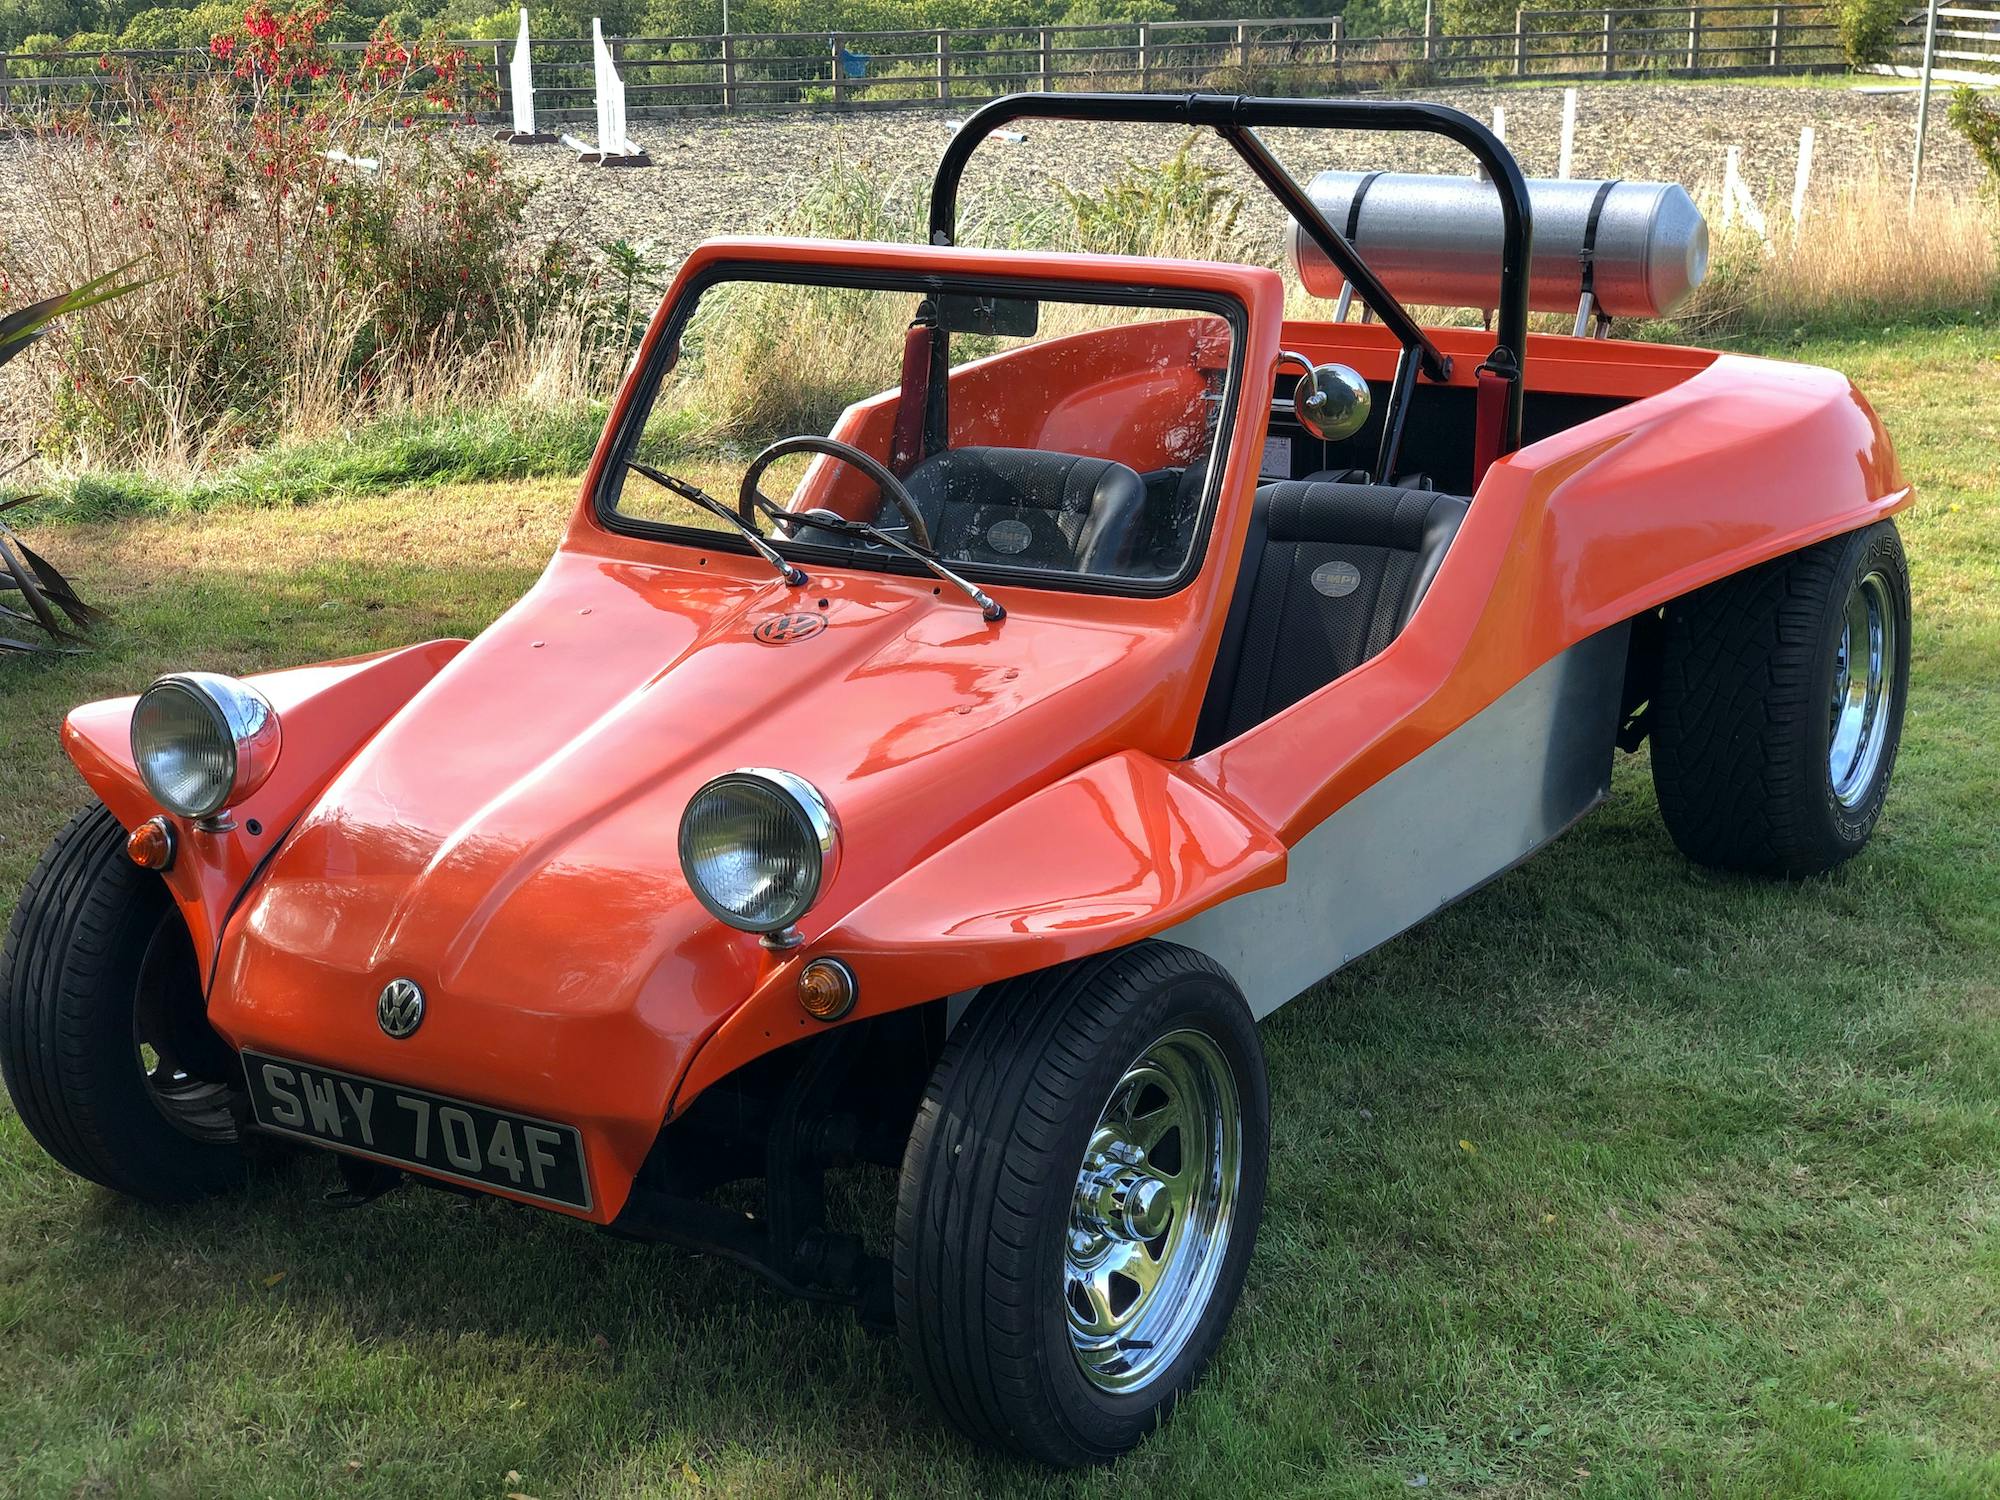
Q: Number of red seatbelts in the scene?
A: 2